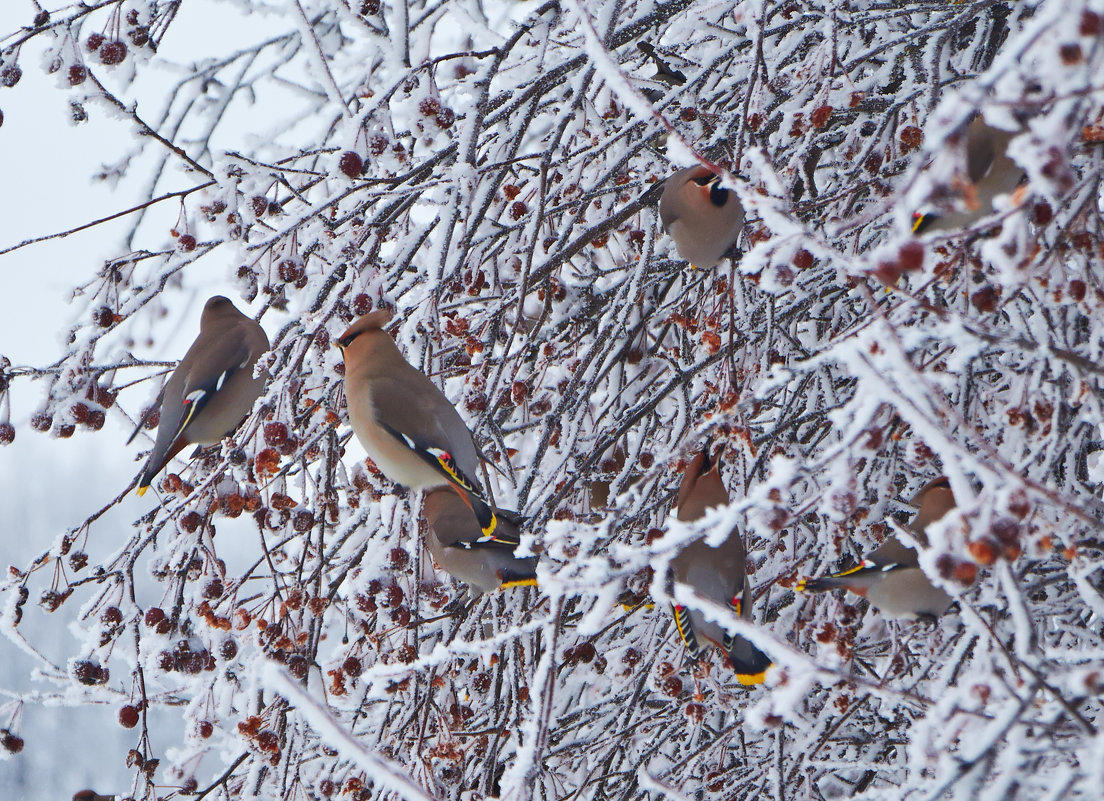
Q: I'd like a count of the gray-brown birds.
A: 7